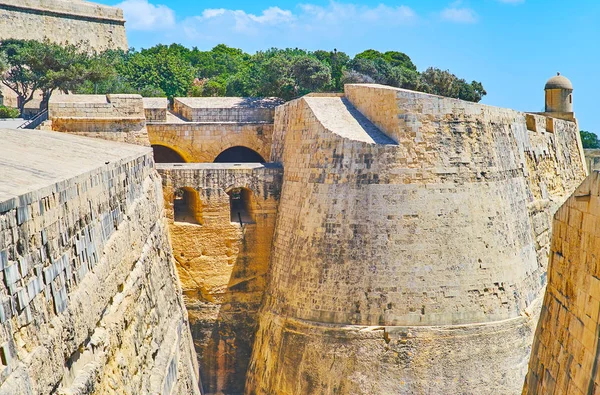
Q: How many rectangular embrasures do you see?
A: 2